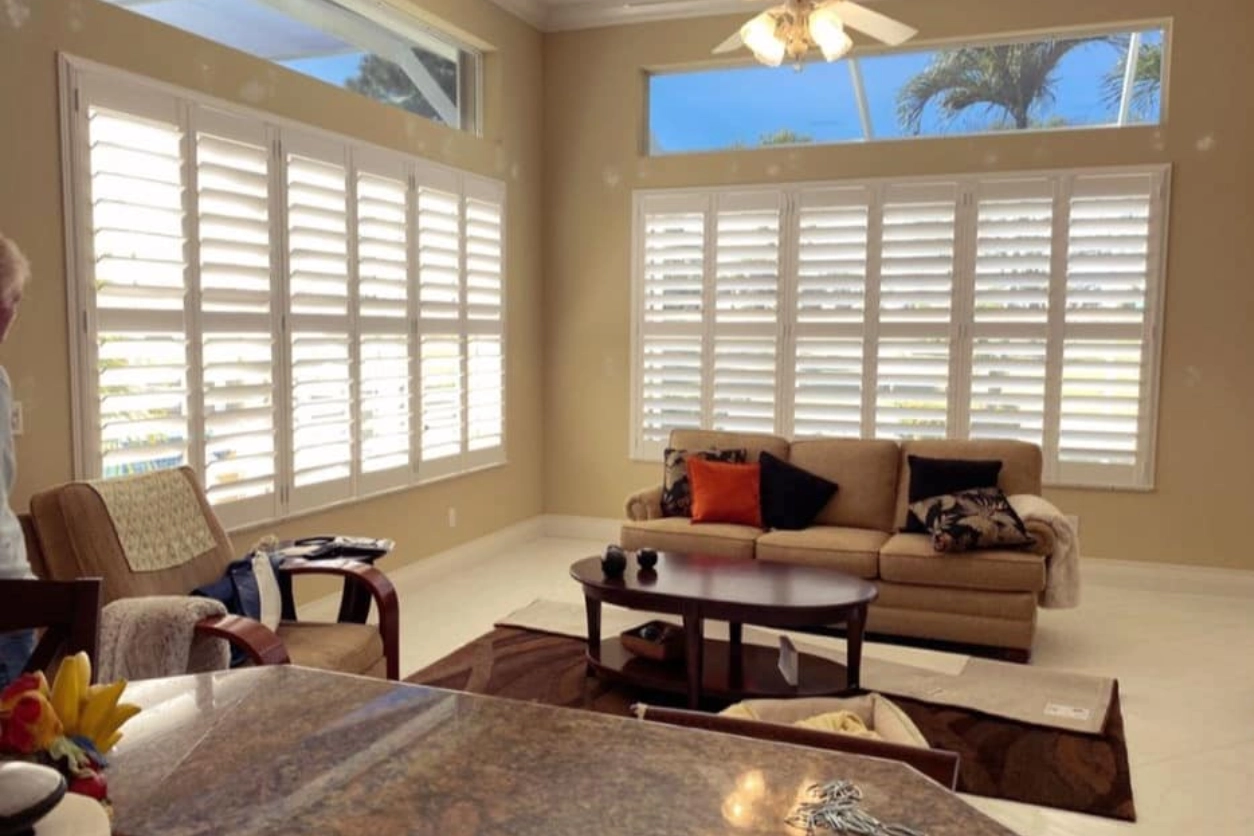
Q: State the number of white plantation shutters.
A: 12